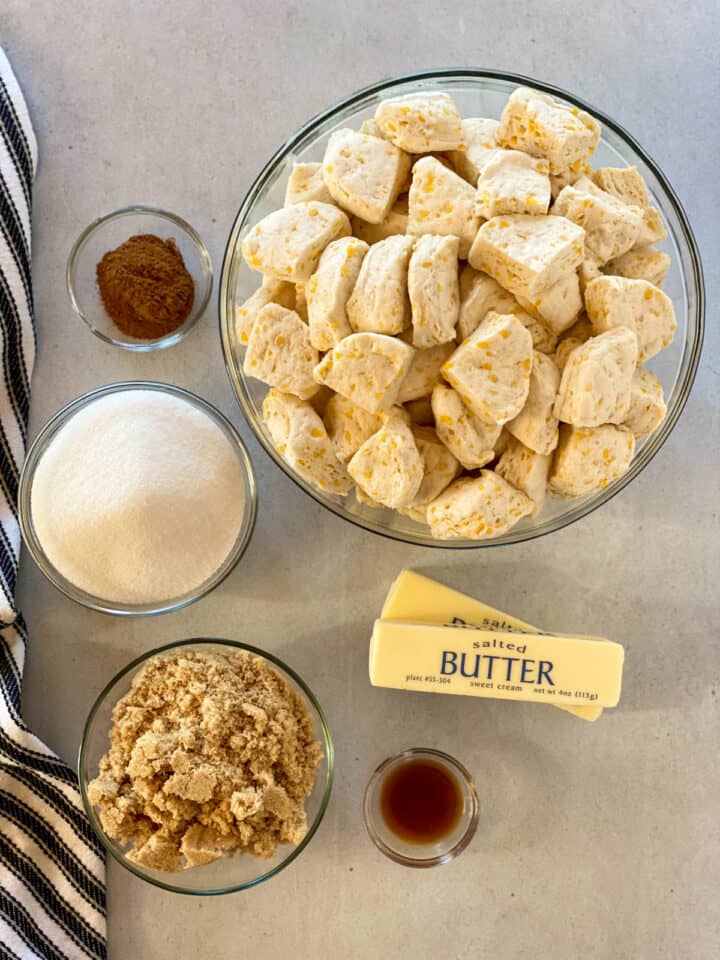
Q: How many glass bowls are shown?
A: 5